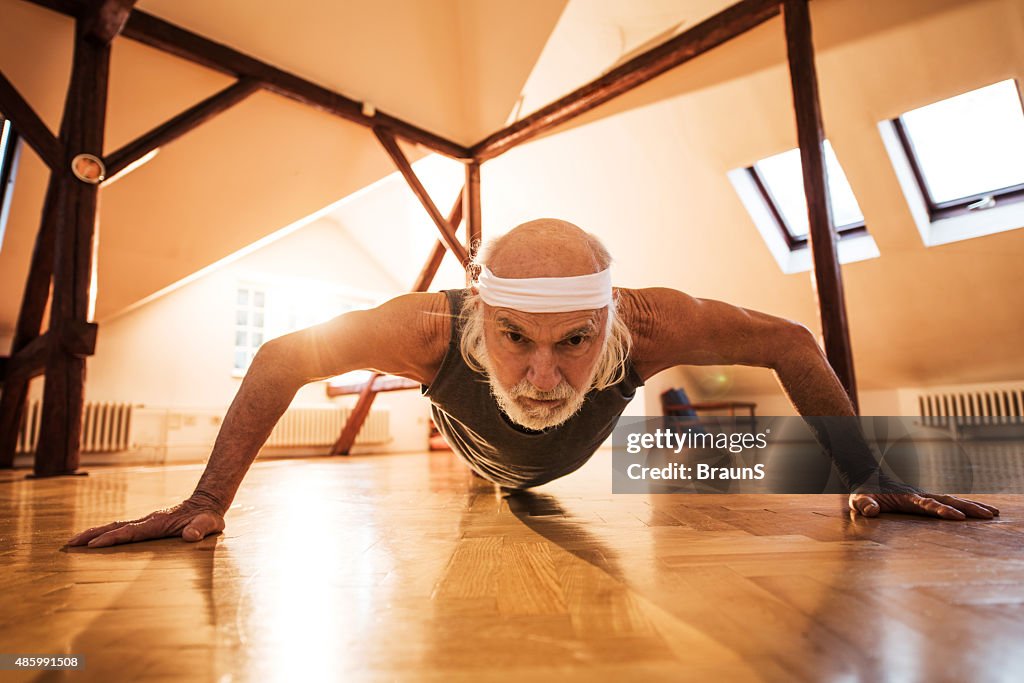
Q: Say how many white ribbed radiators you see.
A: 3